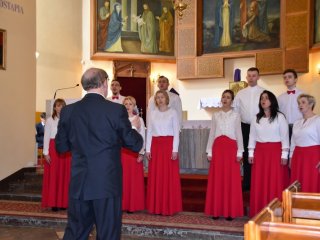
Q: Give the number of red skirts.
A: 6